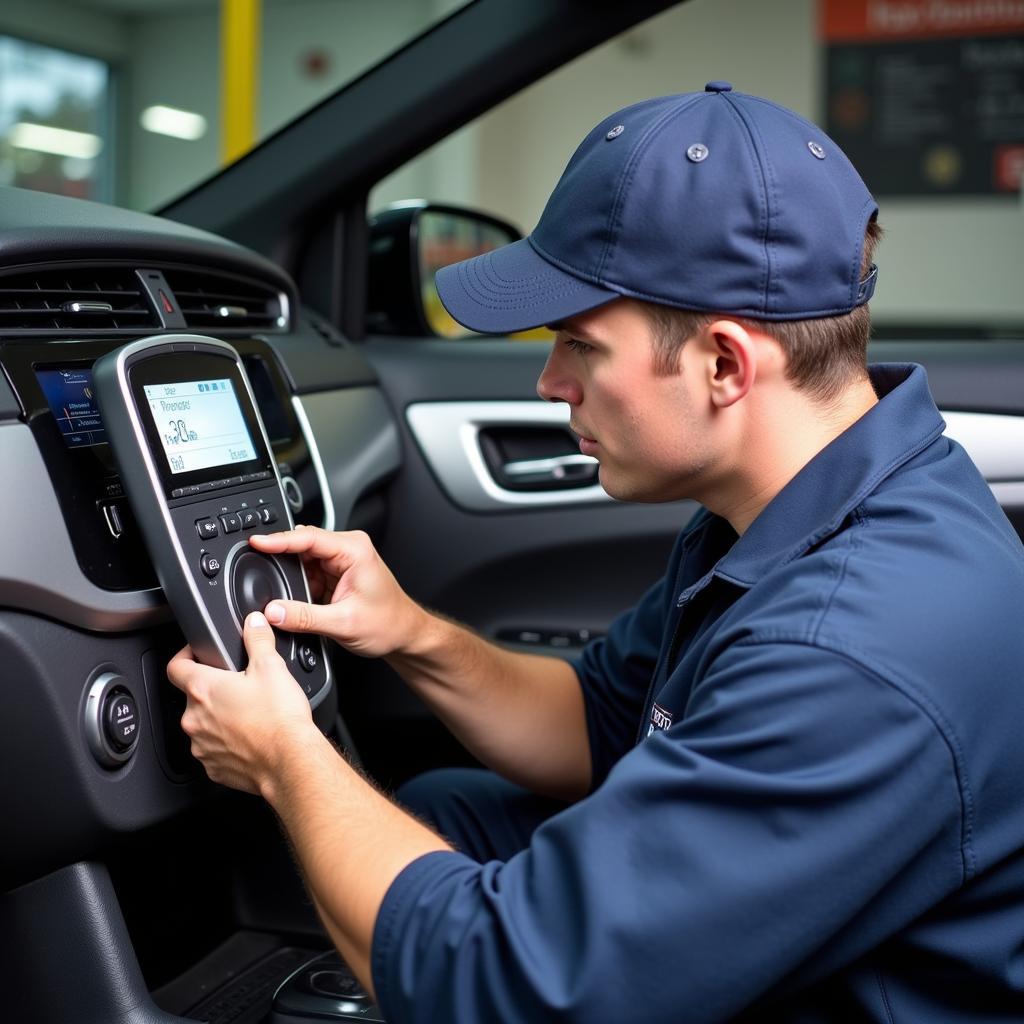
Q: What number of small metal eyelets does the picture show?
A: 3